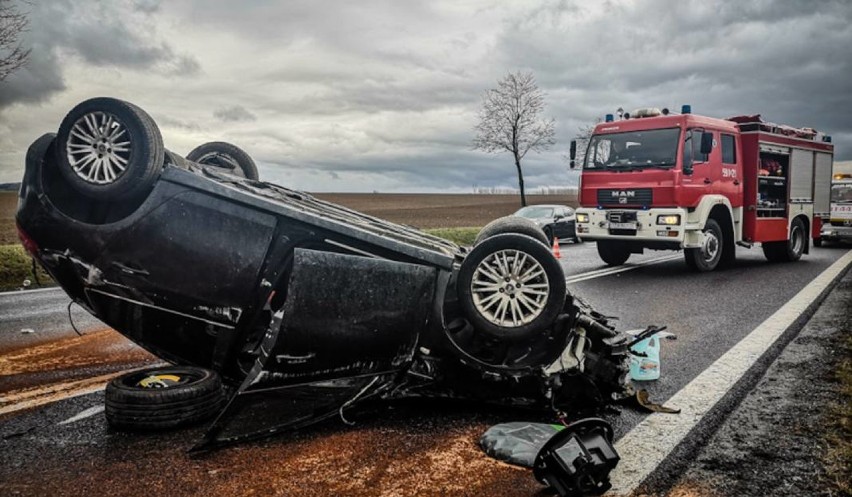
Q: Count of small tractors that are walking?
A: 0